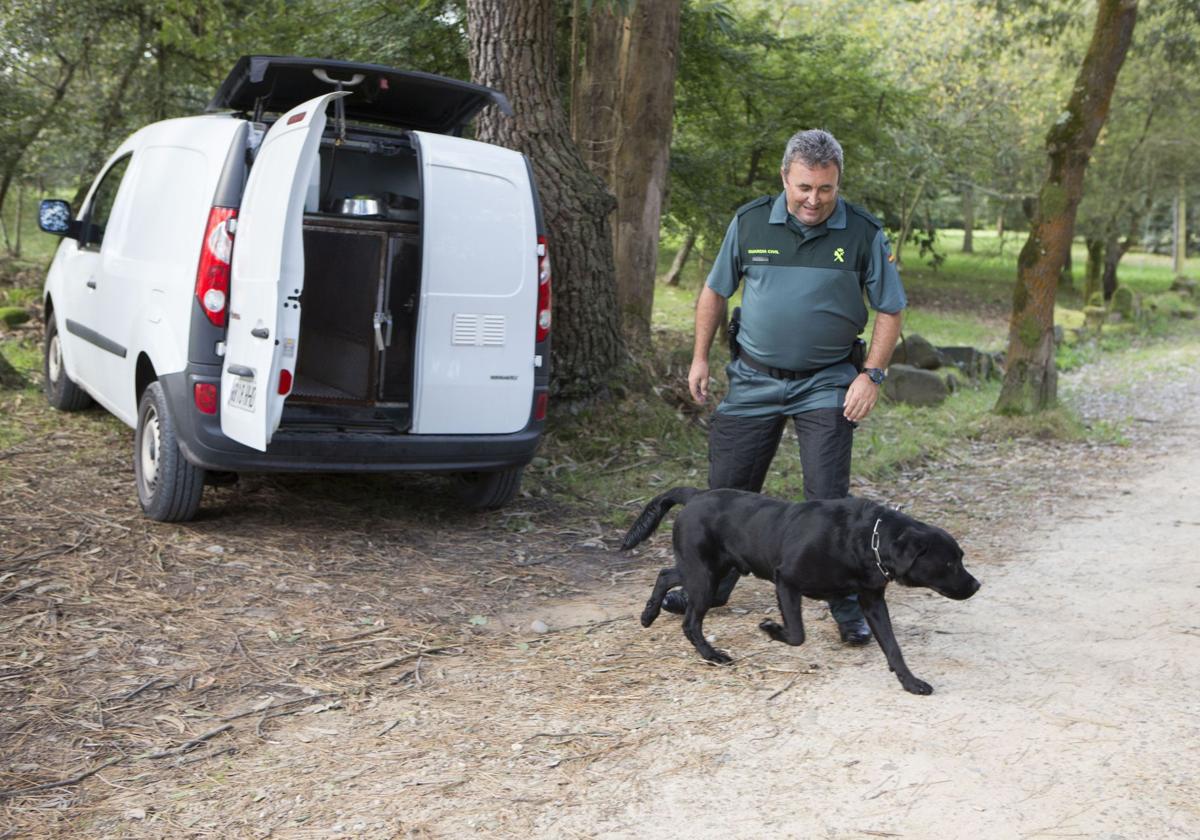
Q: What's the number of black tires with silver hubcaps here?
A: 2